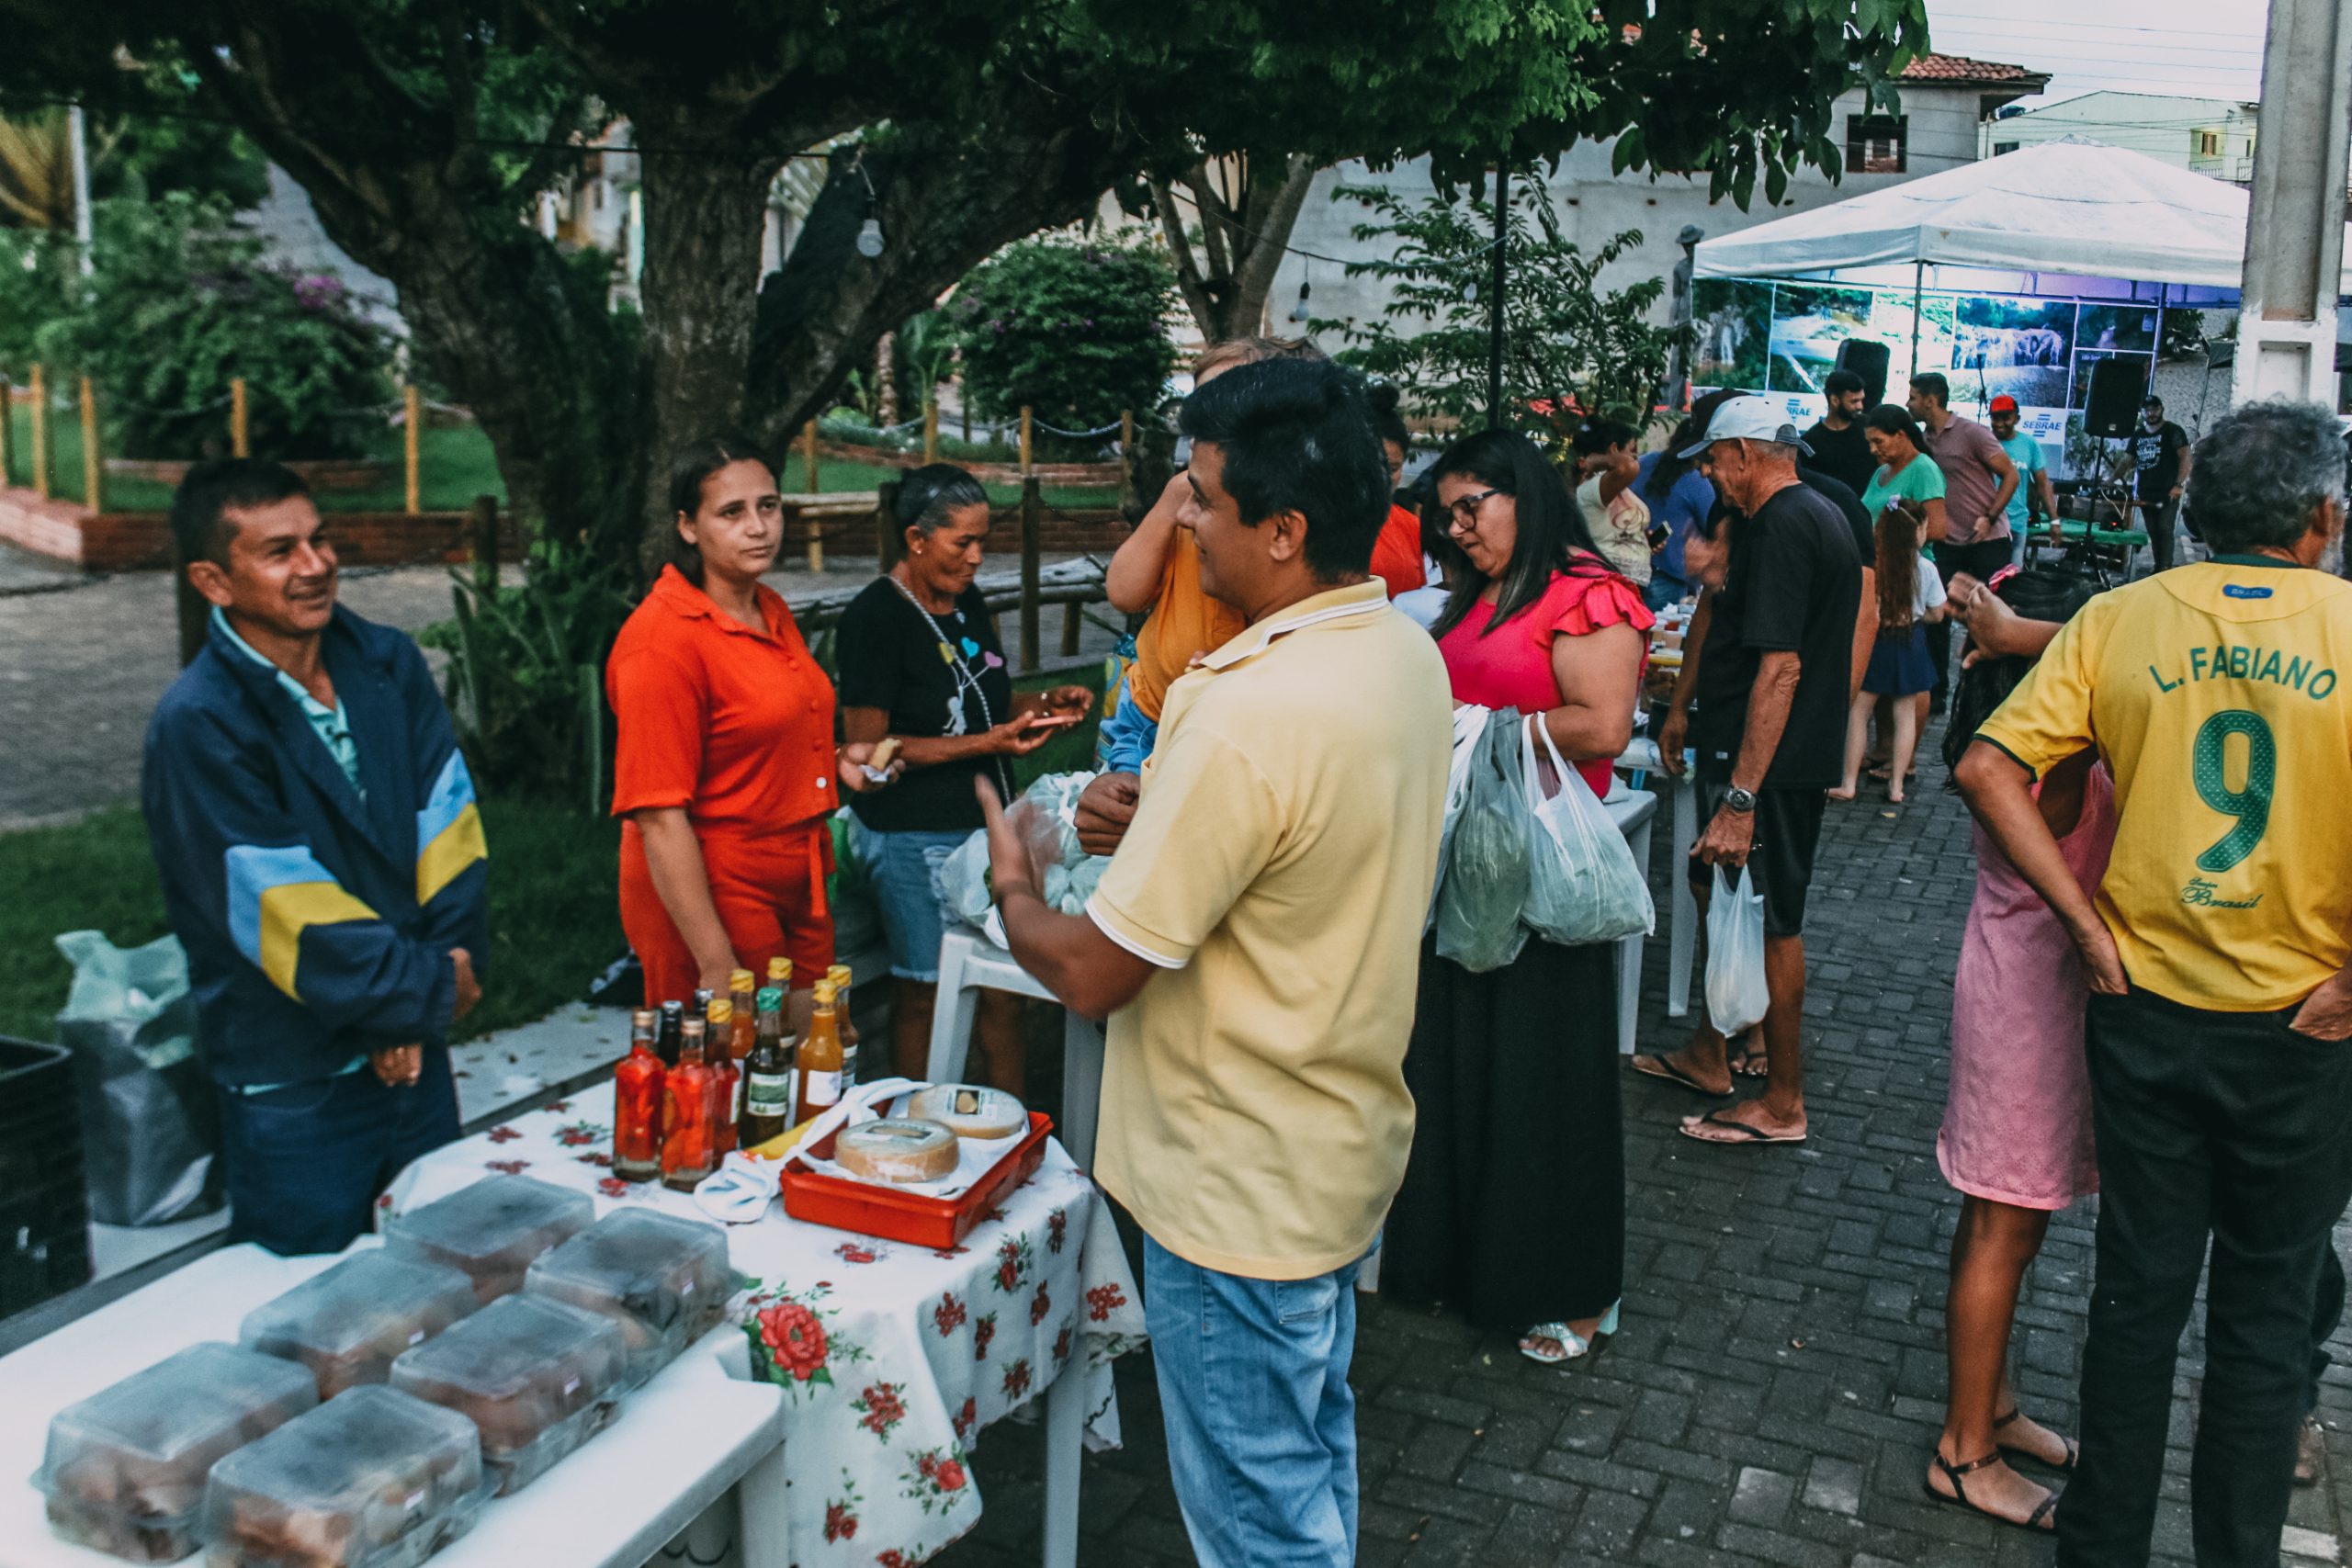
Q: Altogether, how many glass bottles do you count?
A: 10